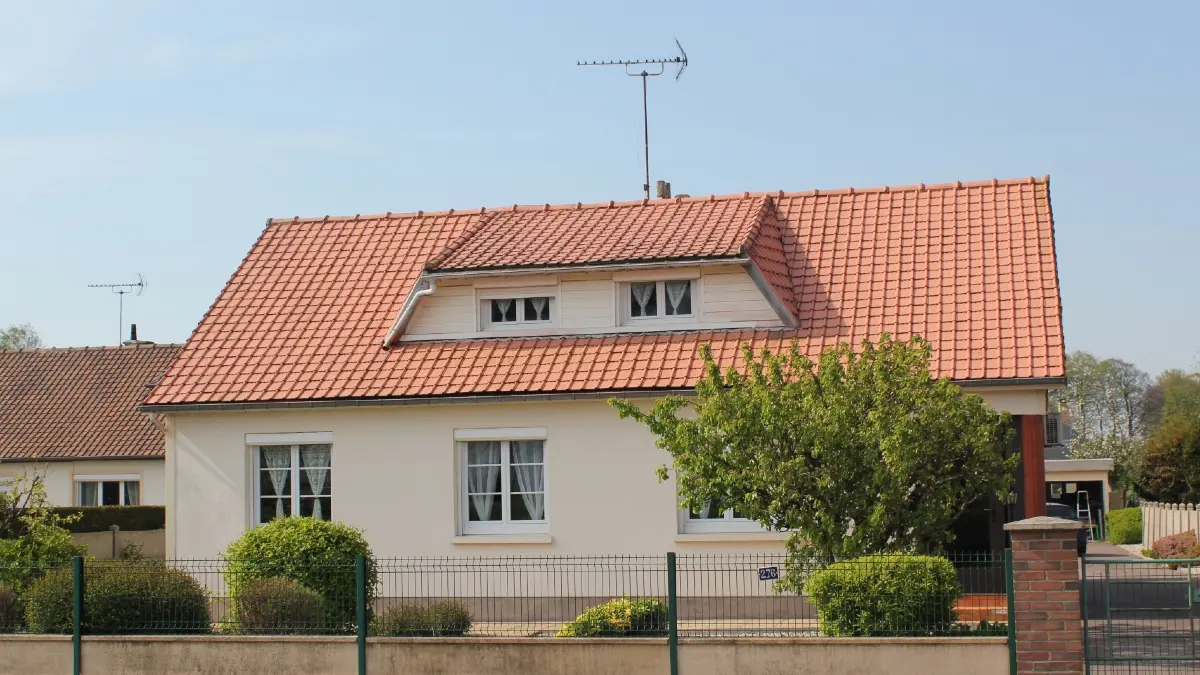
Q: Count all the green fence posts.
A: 4